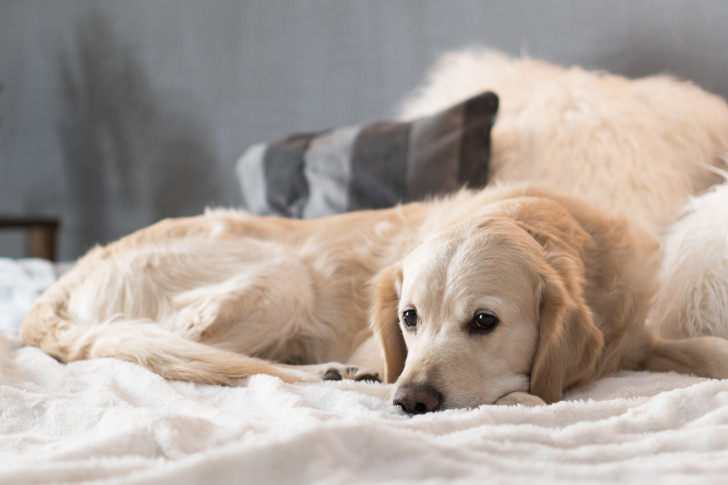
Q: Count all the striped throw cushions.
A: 1